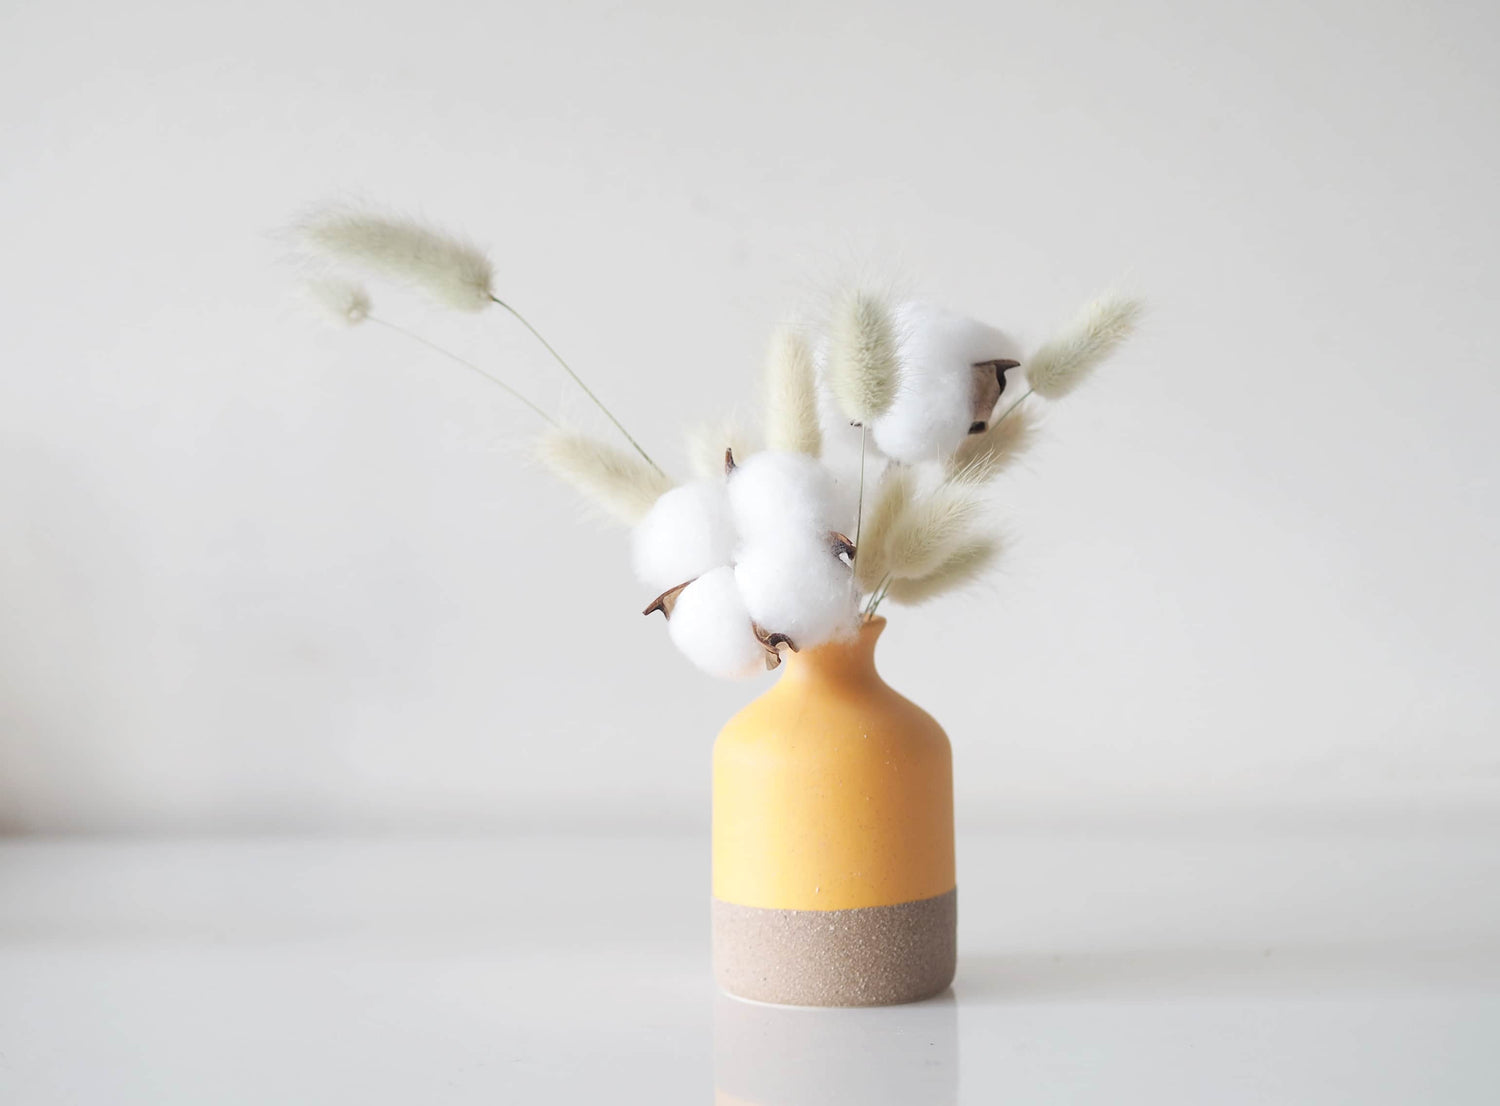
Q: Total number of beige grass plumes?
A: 11